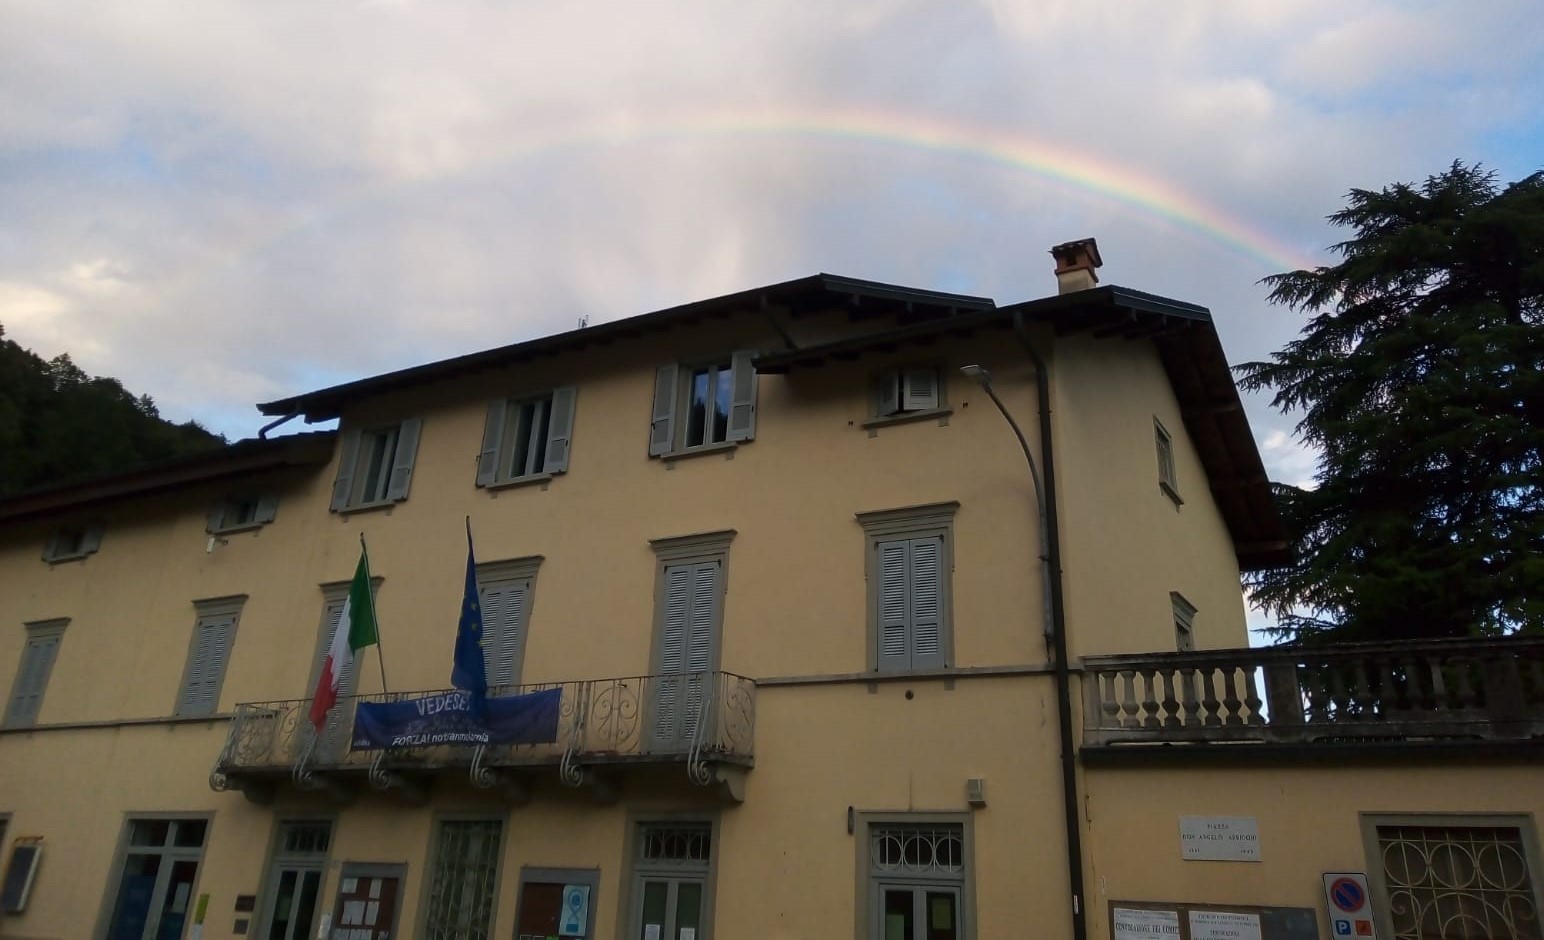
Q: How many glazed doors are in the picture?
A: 4